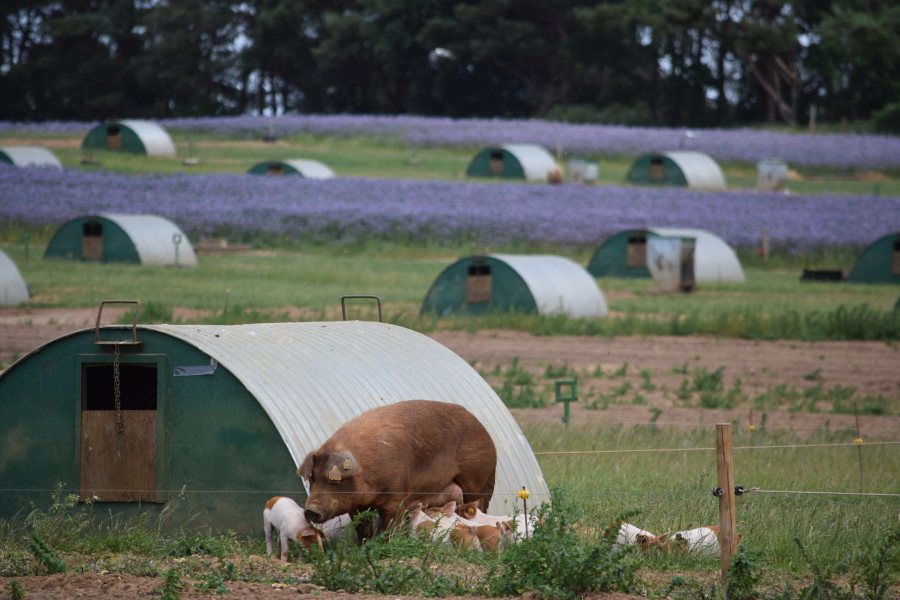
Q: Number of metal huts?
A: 11